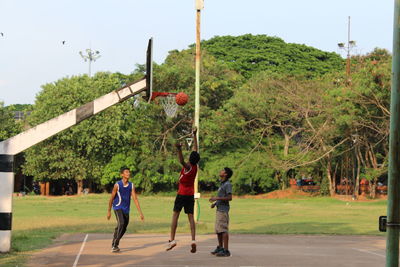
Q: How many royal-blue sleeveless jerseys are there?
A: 1